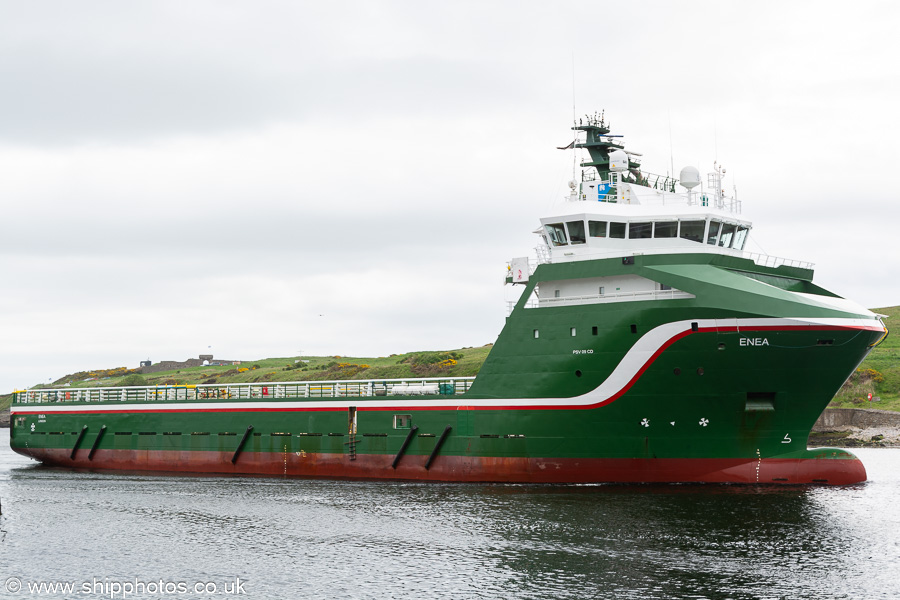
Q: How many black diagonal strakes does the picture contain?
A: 5